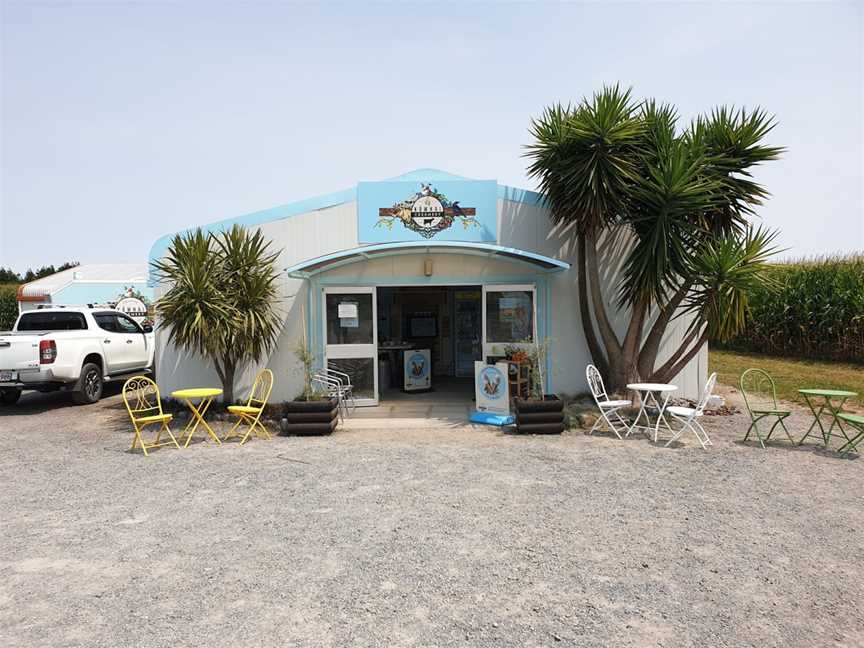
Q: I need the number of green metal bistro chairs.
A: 2